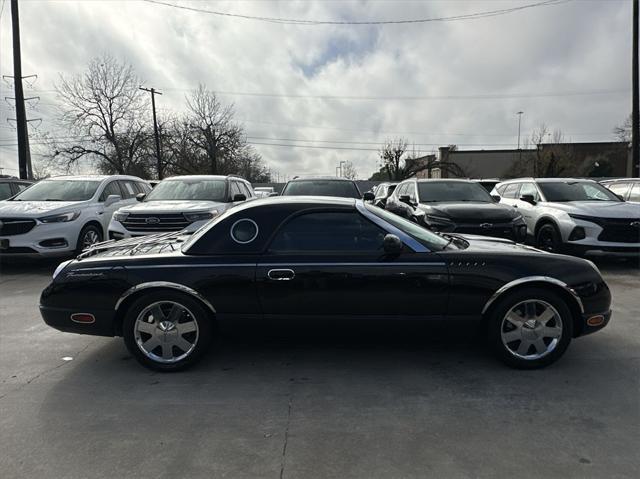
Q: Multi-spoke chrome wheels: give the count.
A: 2